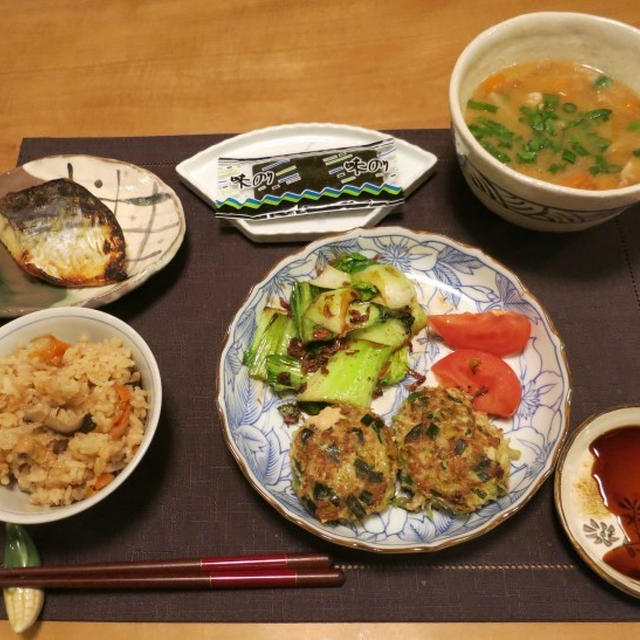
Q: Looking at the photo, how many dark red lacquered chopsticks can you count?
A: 2